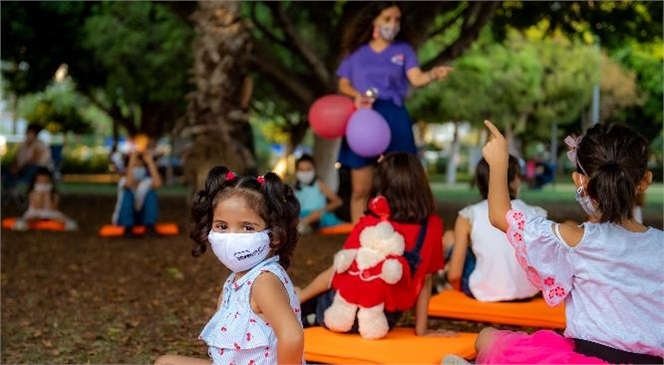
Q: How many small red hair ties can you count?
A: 2